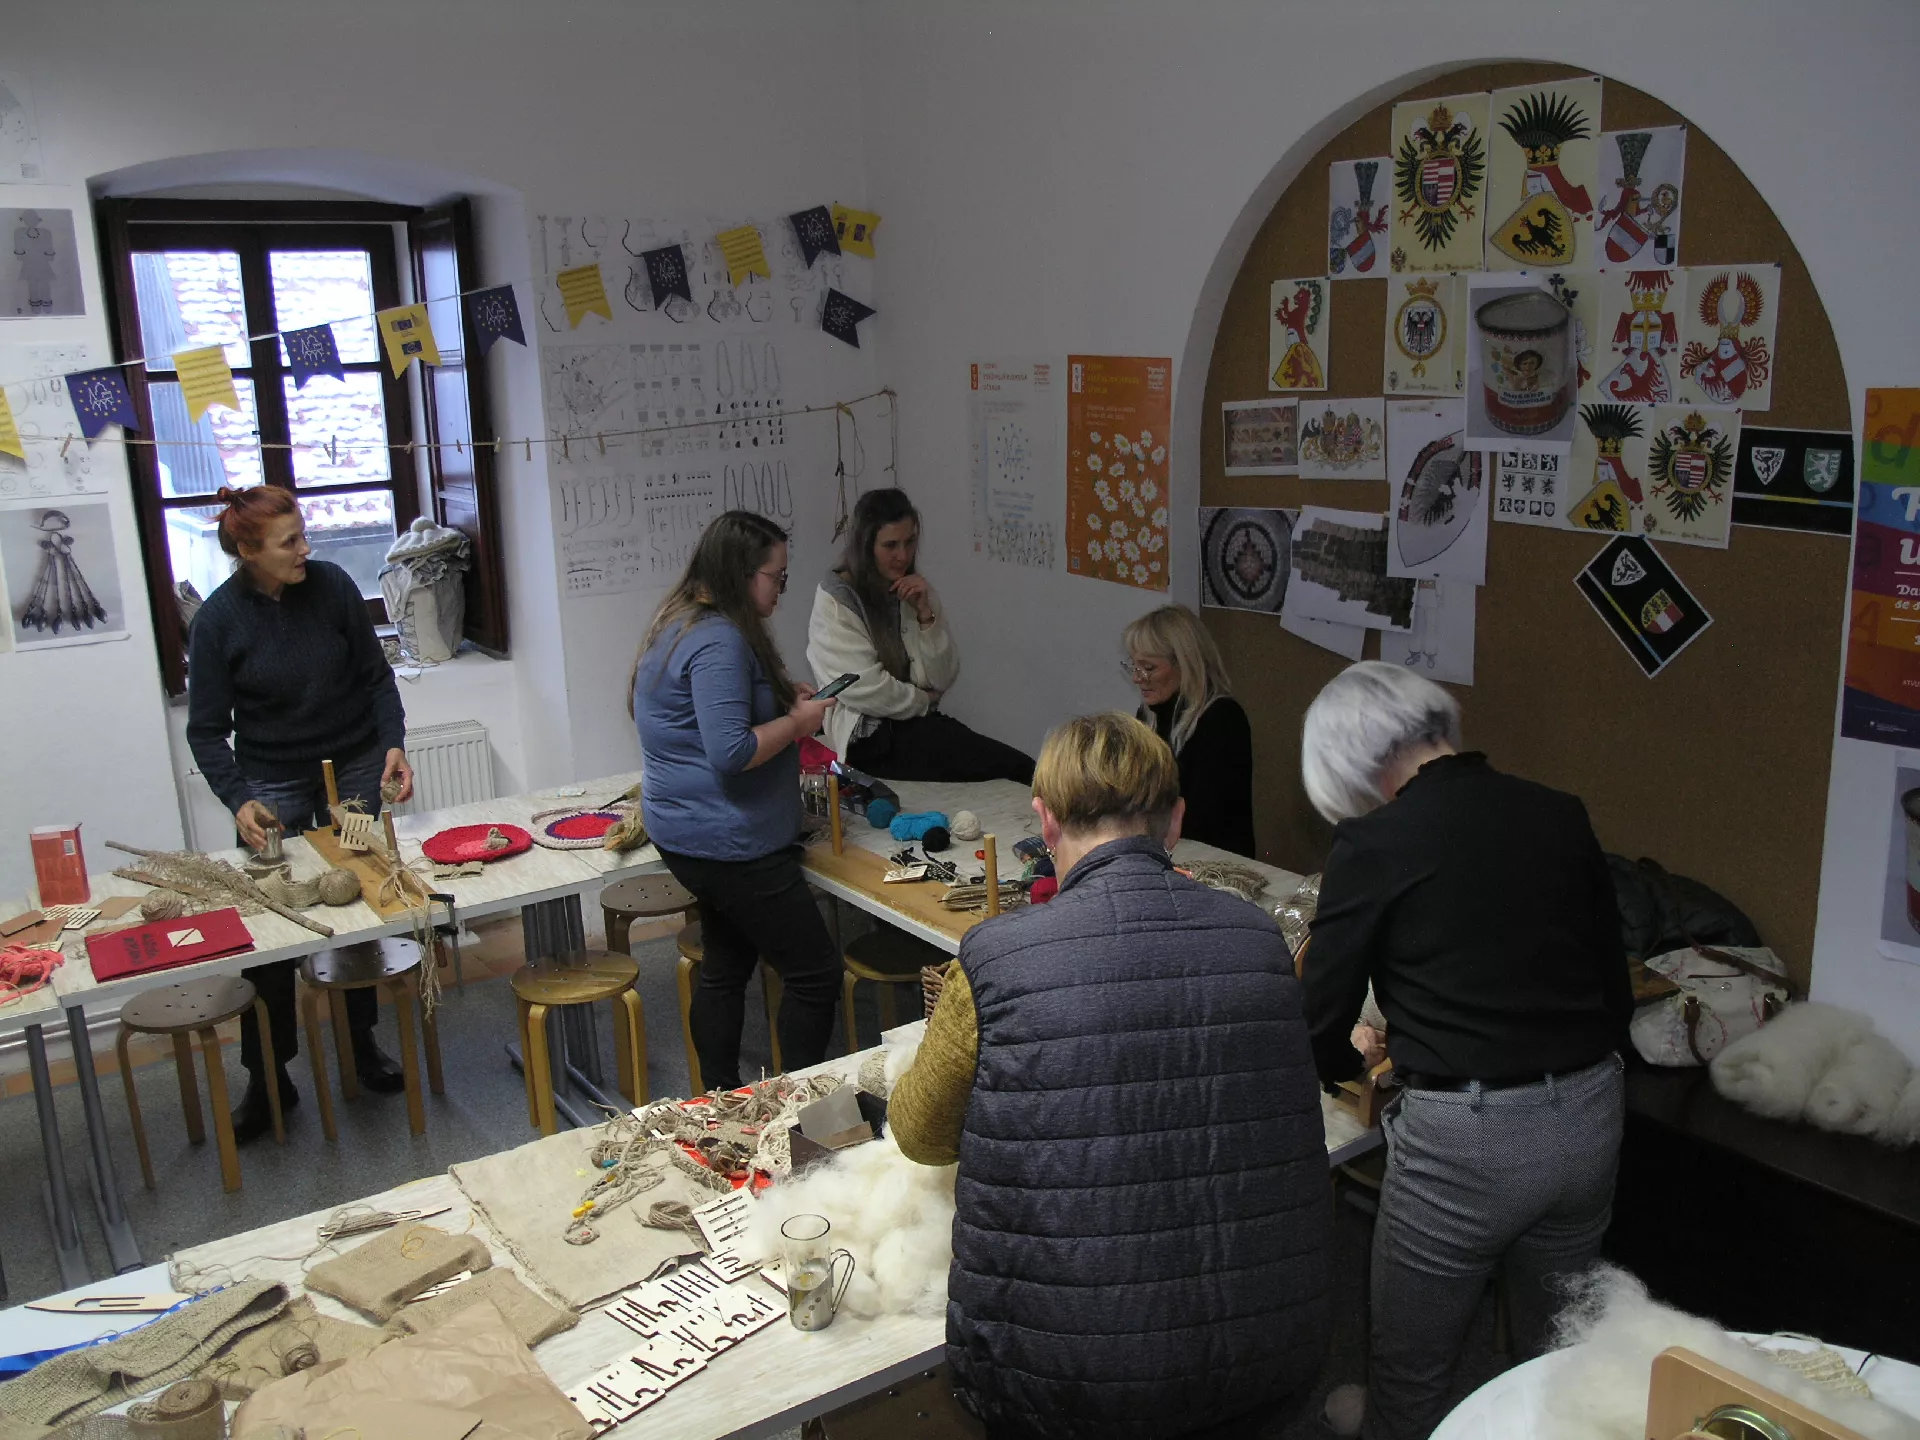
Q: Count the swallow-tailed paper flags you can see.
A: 12